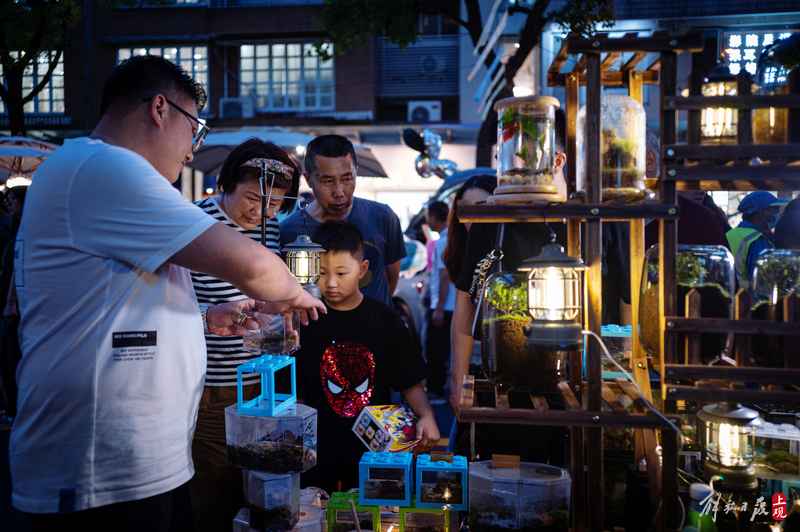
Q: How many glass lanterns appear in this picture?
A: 4